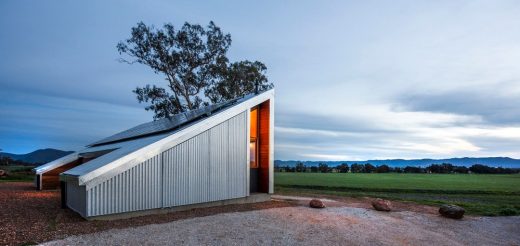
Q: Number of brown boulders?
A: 3